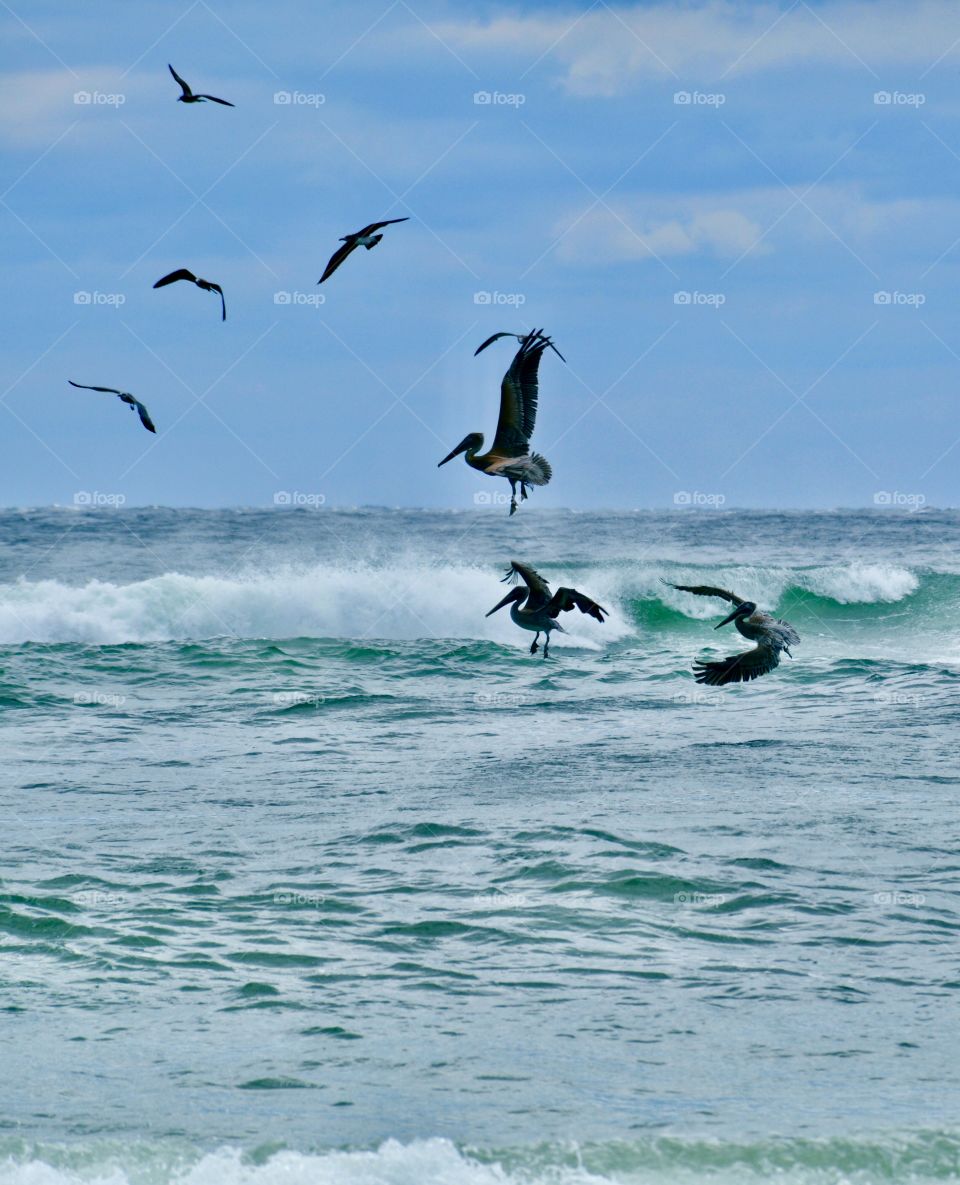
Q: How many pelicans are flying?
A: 3